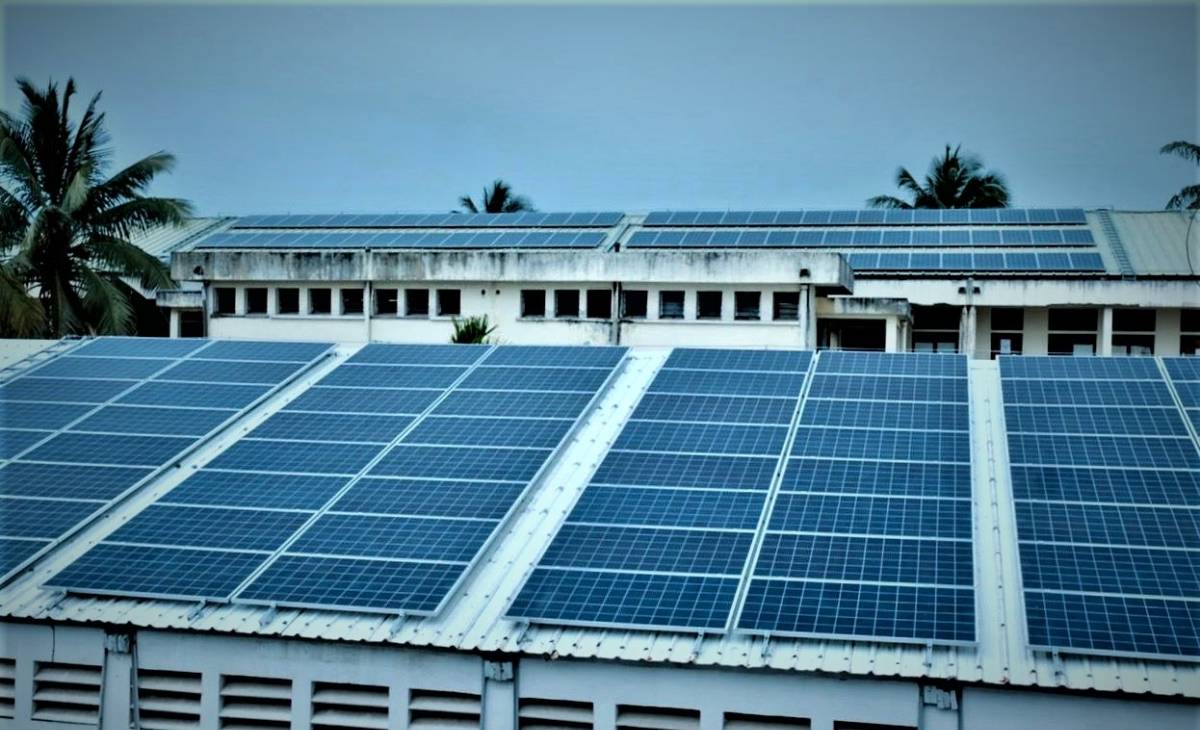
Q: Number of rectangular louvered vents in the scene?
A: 10